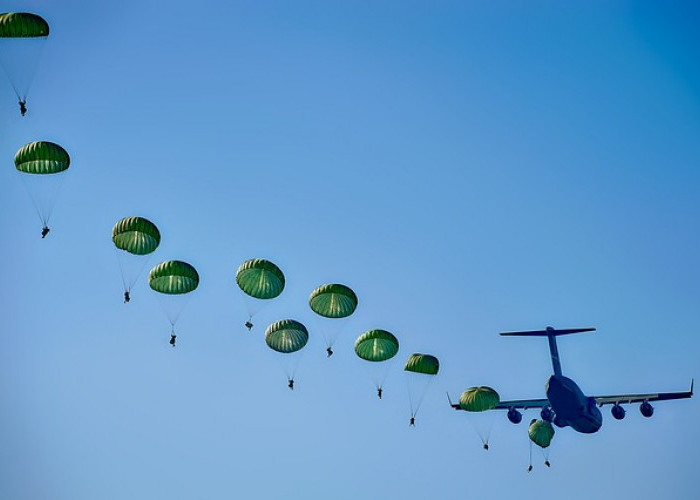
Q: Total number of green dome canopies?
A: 11